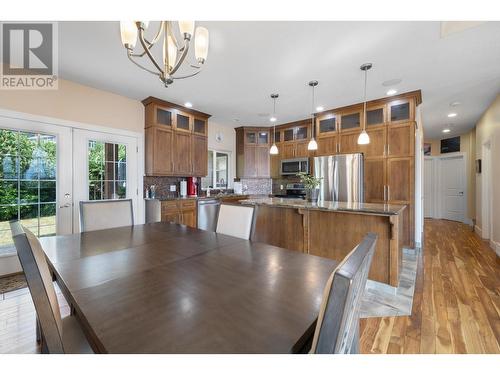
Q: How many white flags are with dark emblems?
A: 0